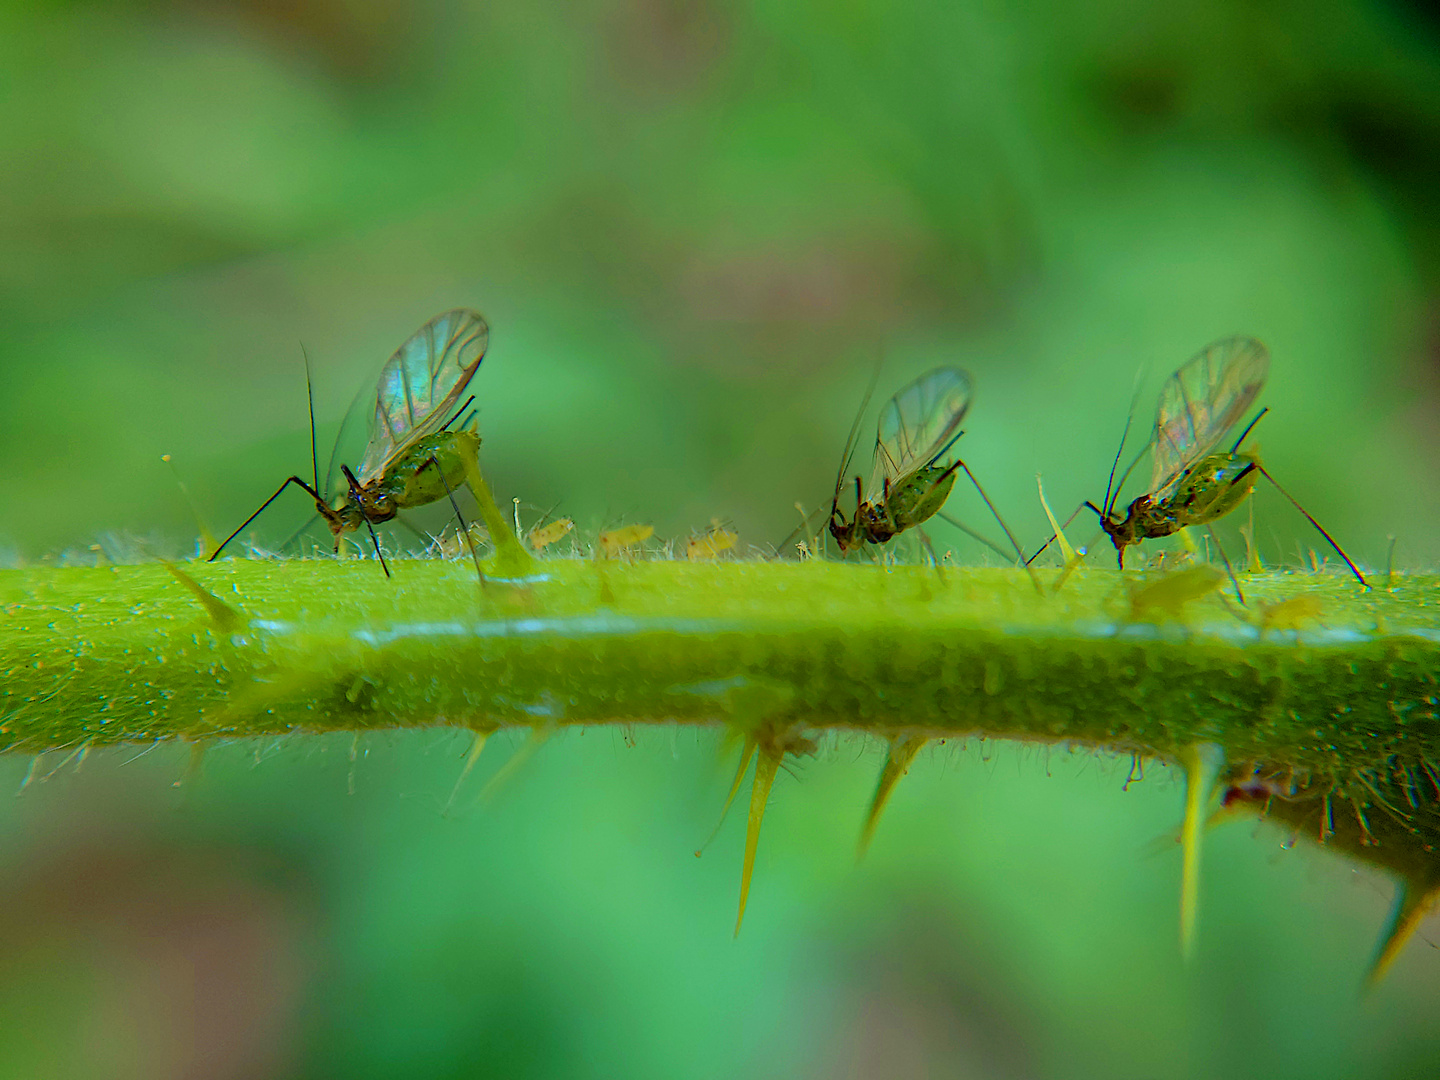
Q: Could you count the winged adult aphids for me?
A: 3